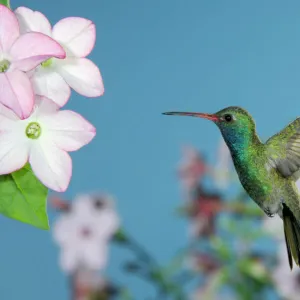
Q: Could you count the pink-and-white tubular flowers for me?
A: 3